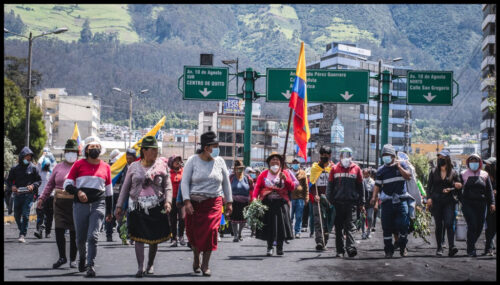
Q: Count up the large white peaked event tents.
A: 0